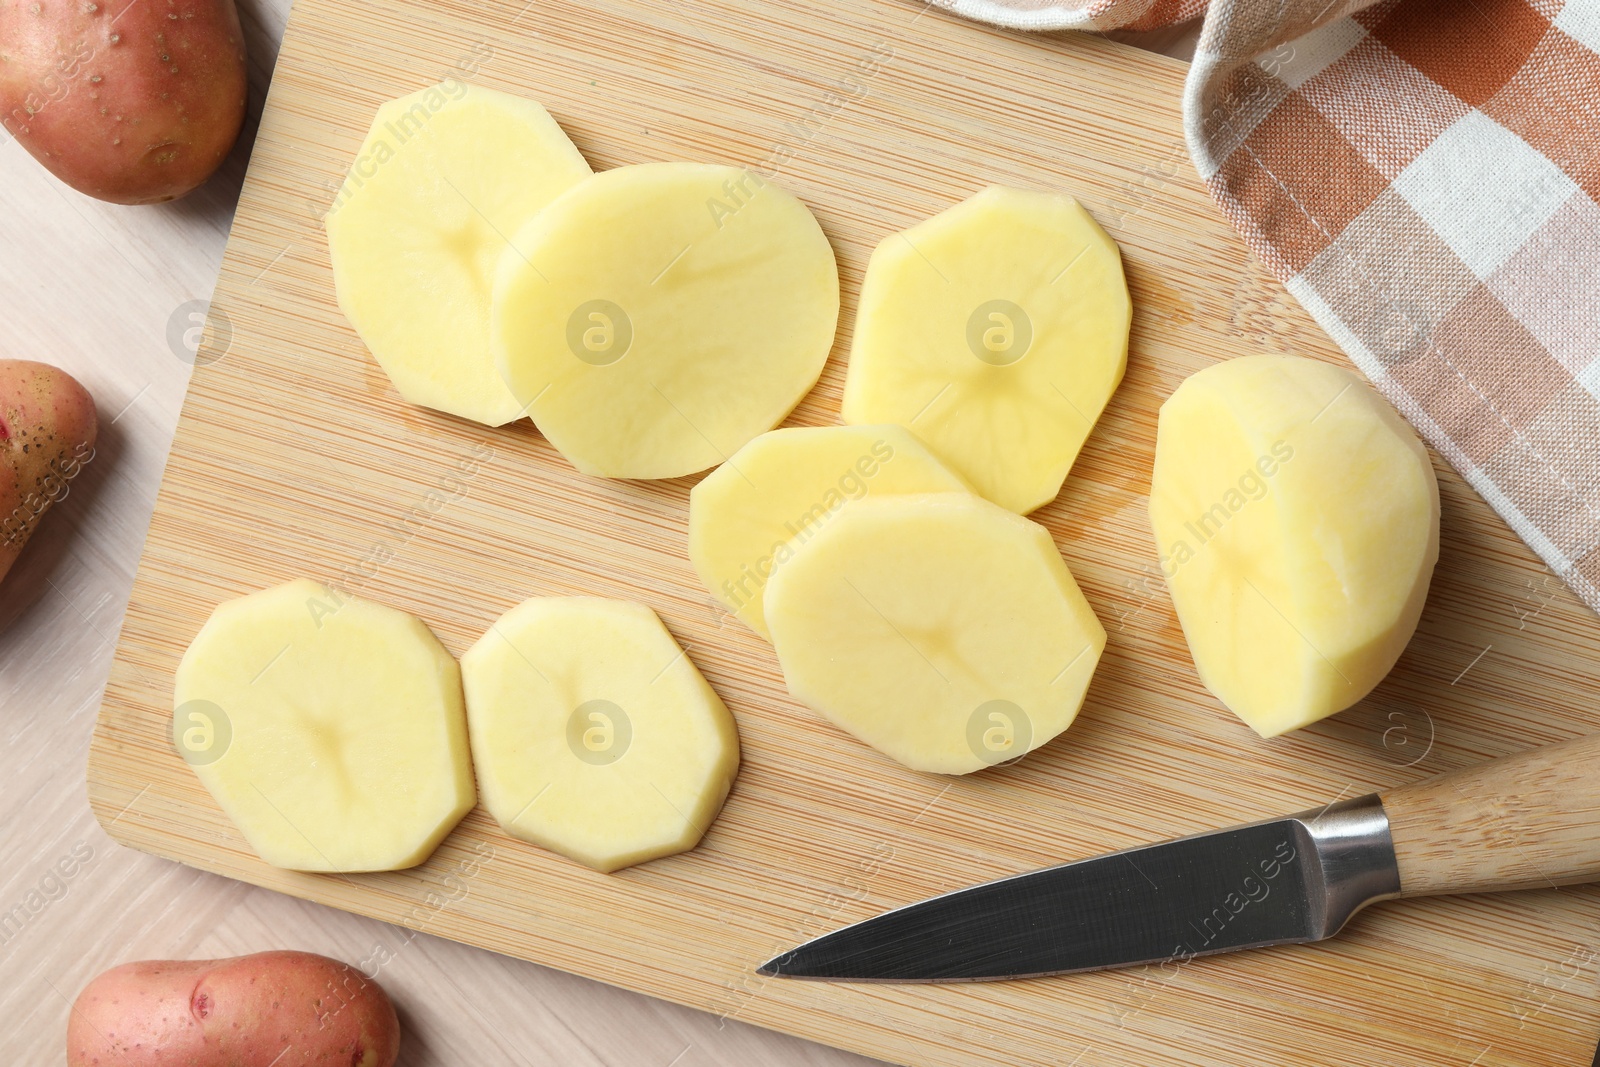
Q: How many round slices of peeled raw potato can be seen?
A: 7